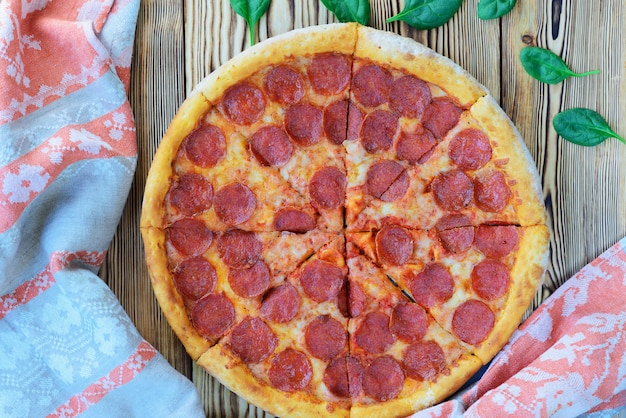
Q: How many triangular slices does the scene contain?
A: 8